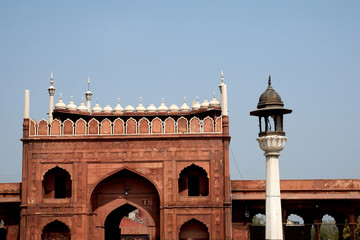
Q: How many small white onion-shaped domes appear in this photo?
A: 15